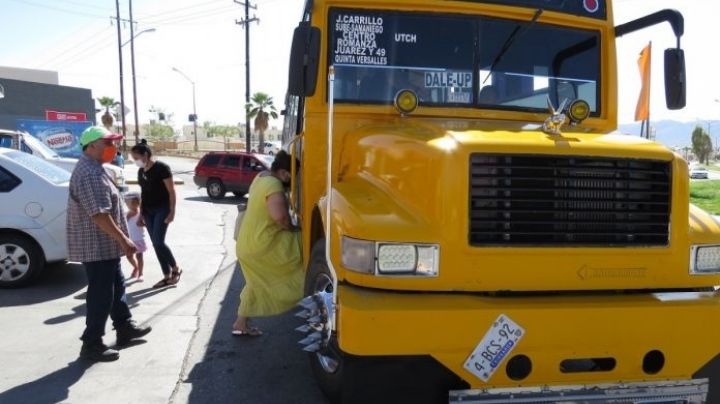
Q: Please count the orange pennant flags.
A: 1